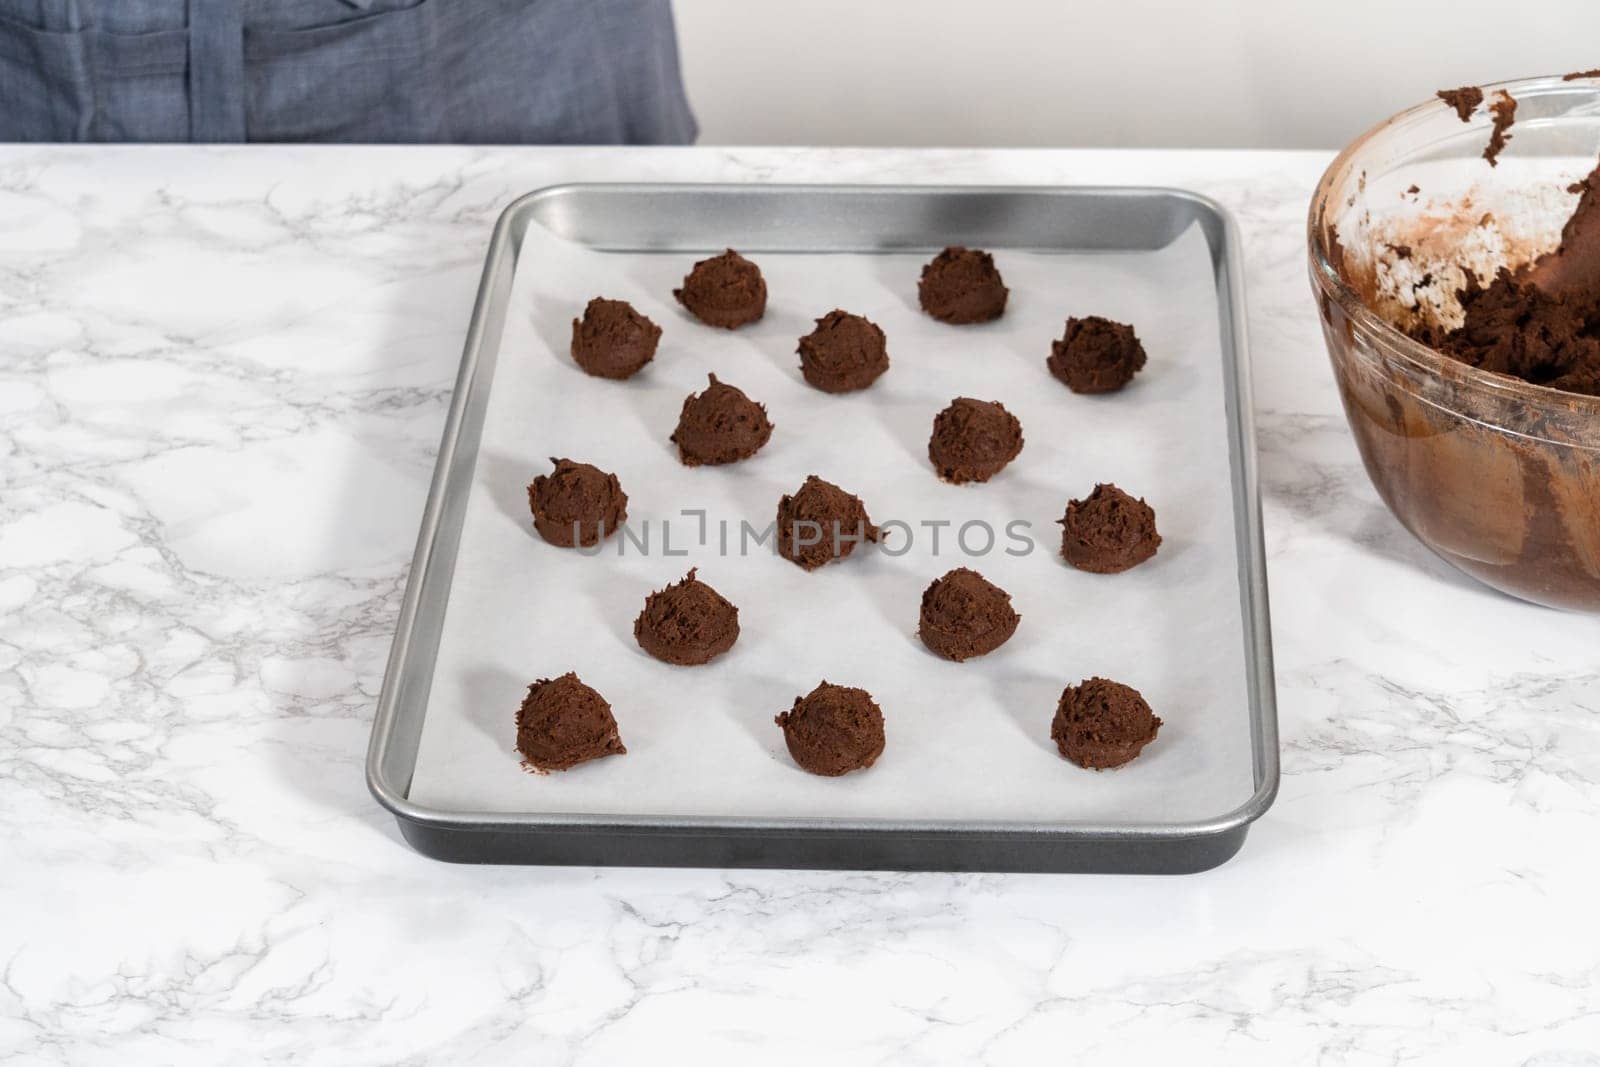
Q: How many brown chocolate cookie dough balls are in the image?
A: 15